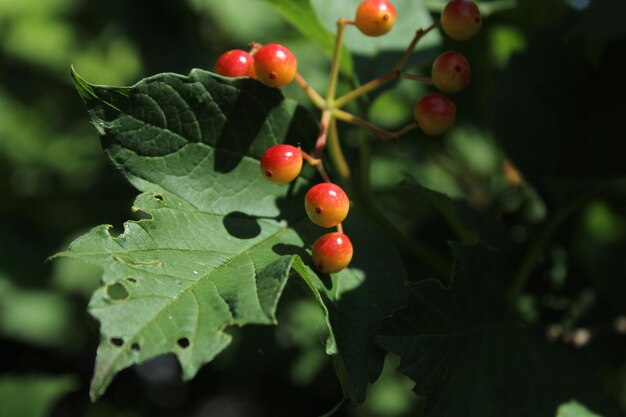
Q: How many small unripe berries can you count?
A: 9